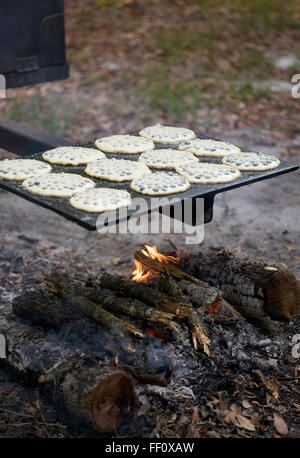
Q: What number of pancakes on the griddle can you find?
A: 12